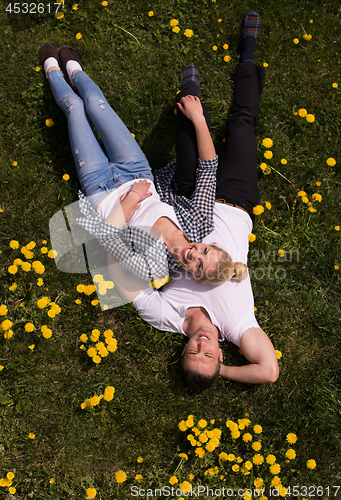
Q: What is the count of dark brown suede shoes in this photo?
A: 2